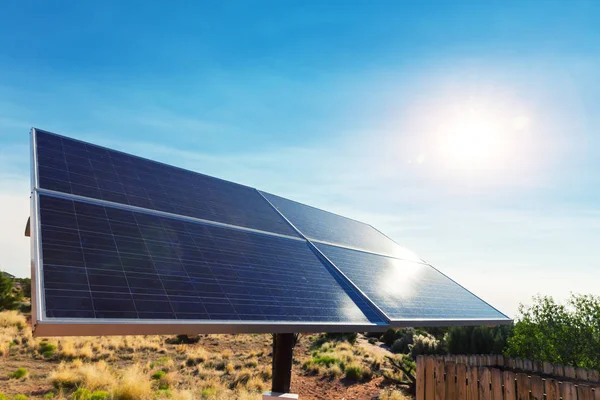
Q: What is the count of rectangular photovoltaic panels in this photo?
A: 4